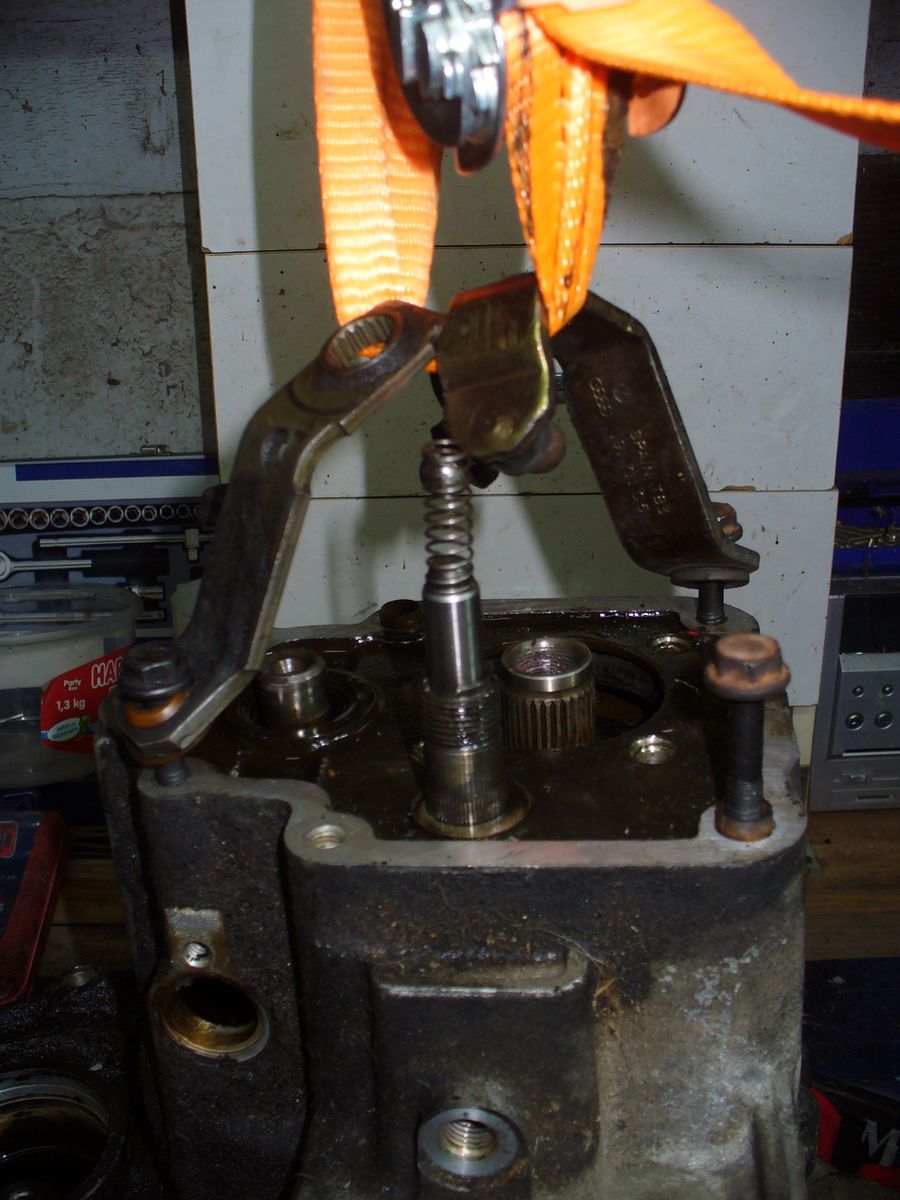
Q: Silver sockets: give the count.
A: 12